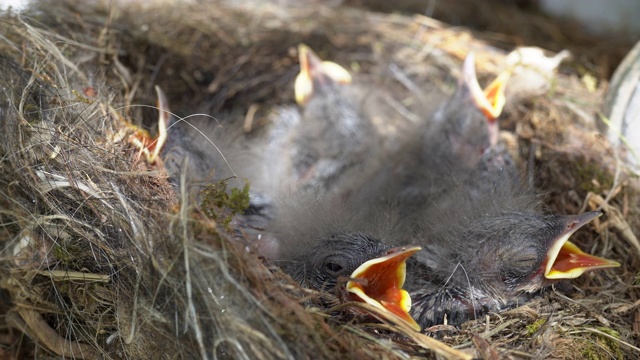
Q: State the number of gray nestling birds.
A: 5